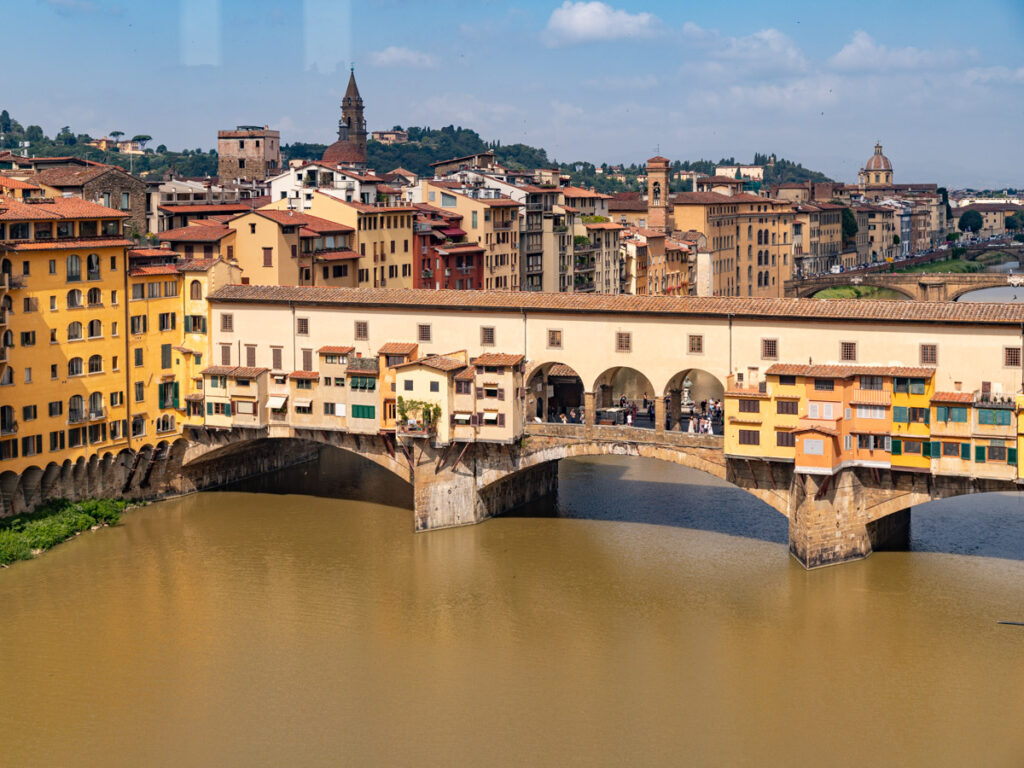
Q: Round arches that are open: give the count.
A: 3